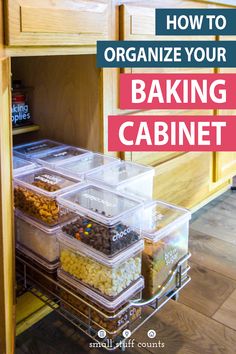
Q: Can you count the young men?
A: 0